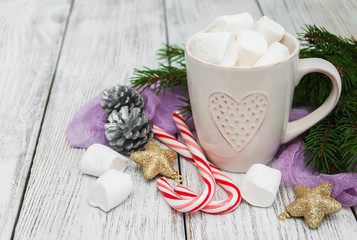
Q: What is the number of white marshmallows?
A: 8